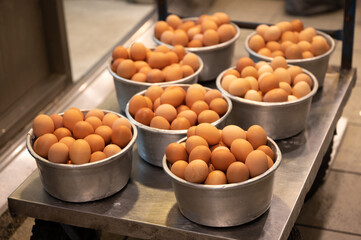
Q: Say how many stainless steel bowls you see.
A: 7